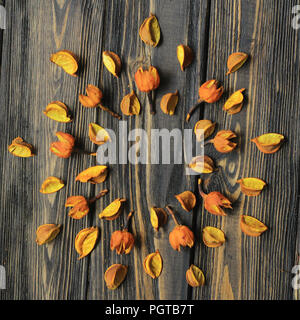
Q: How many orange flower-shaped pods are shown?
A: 9